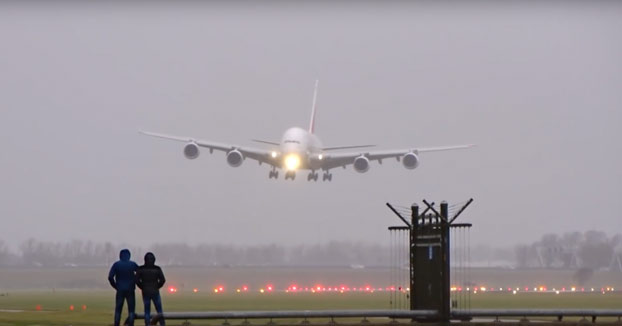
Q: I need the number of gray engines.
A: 4